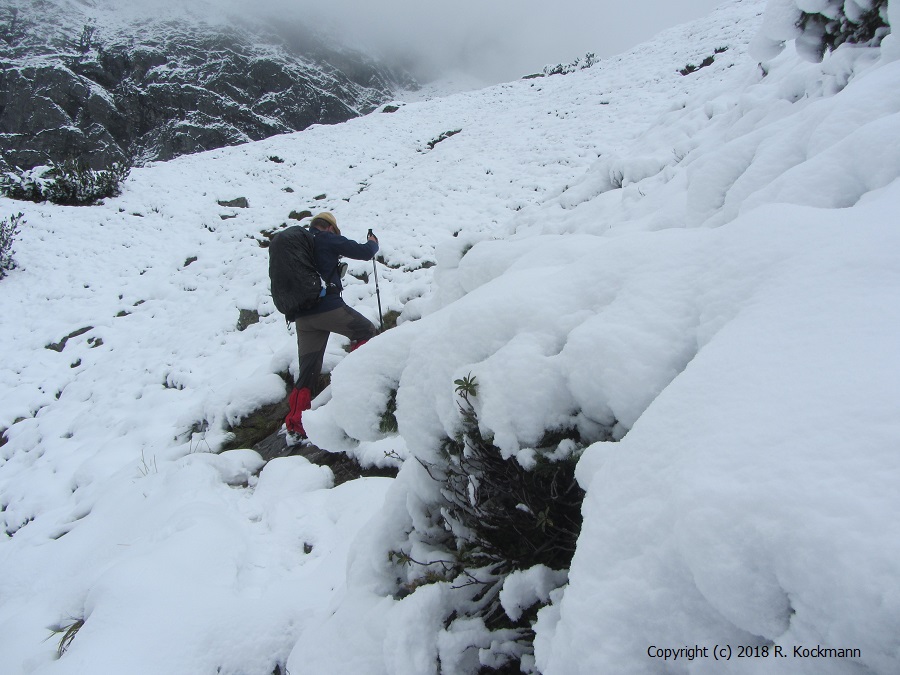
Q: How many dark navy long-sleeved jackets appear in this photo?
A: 1